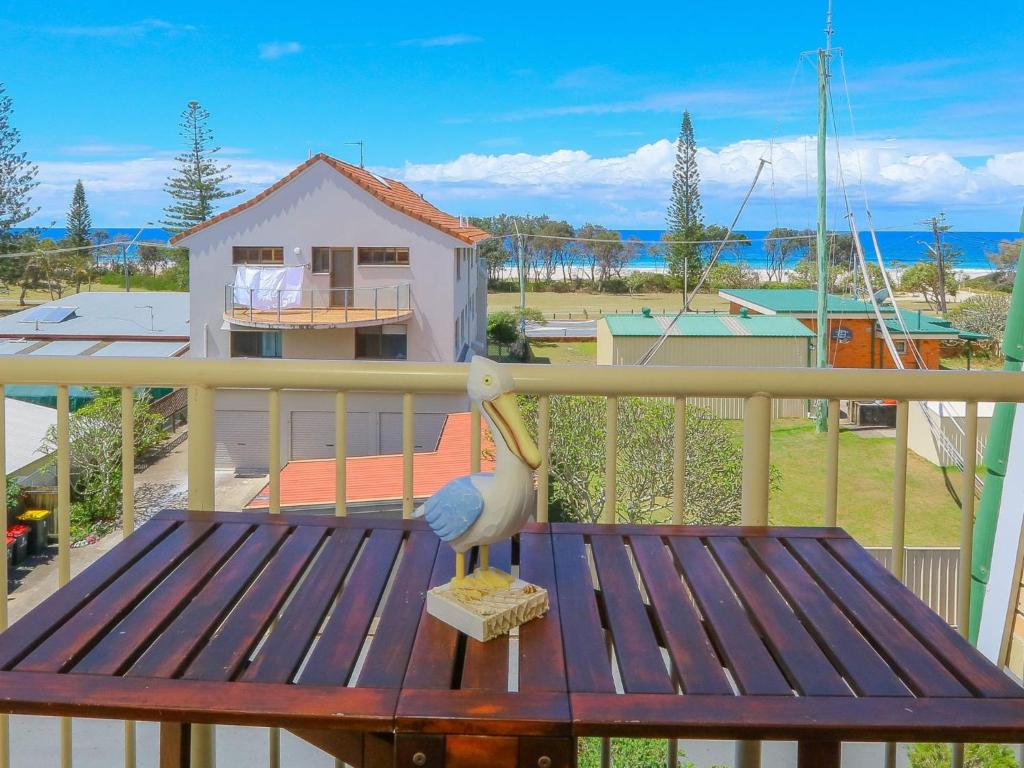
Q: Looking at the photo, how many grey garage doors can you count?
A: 3